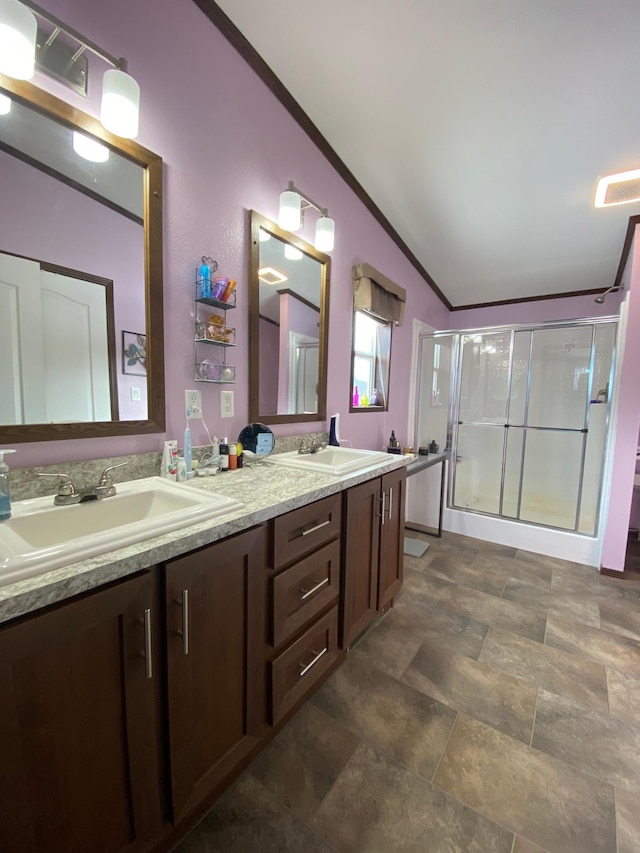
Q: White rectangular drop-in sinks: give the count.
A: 2